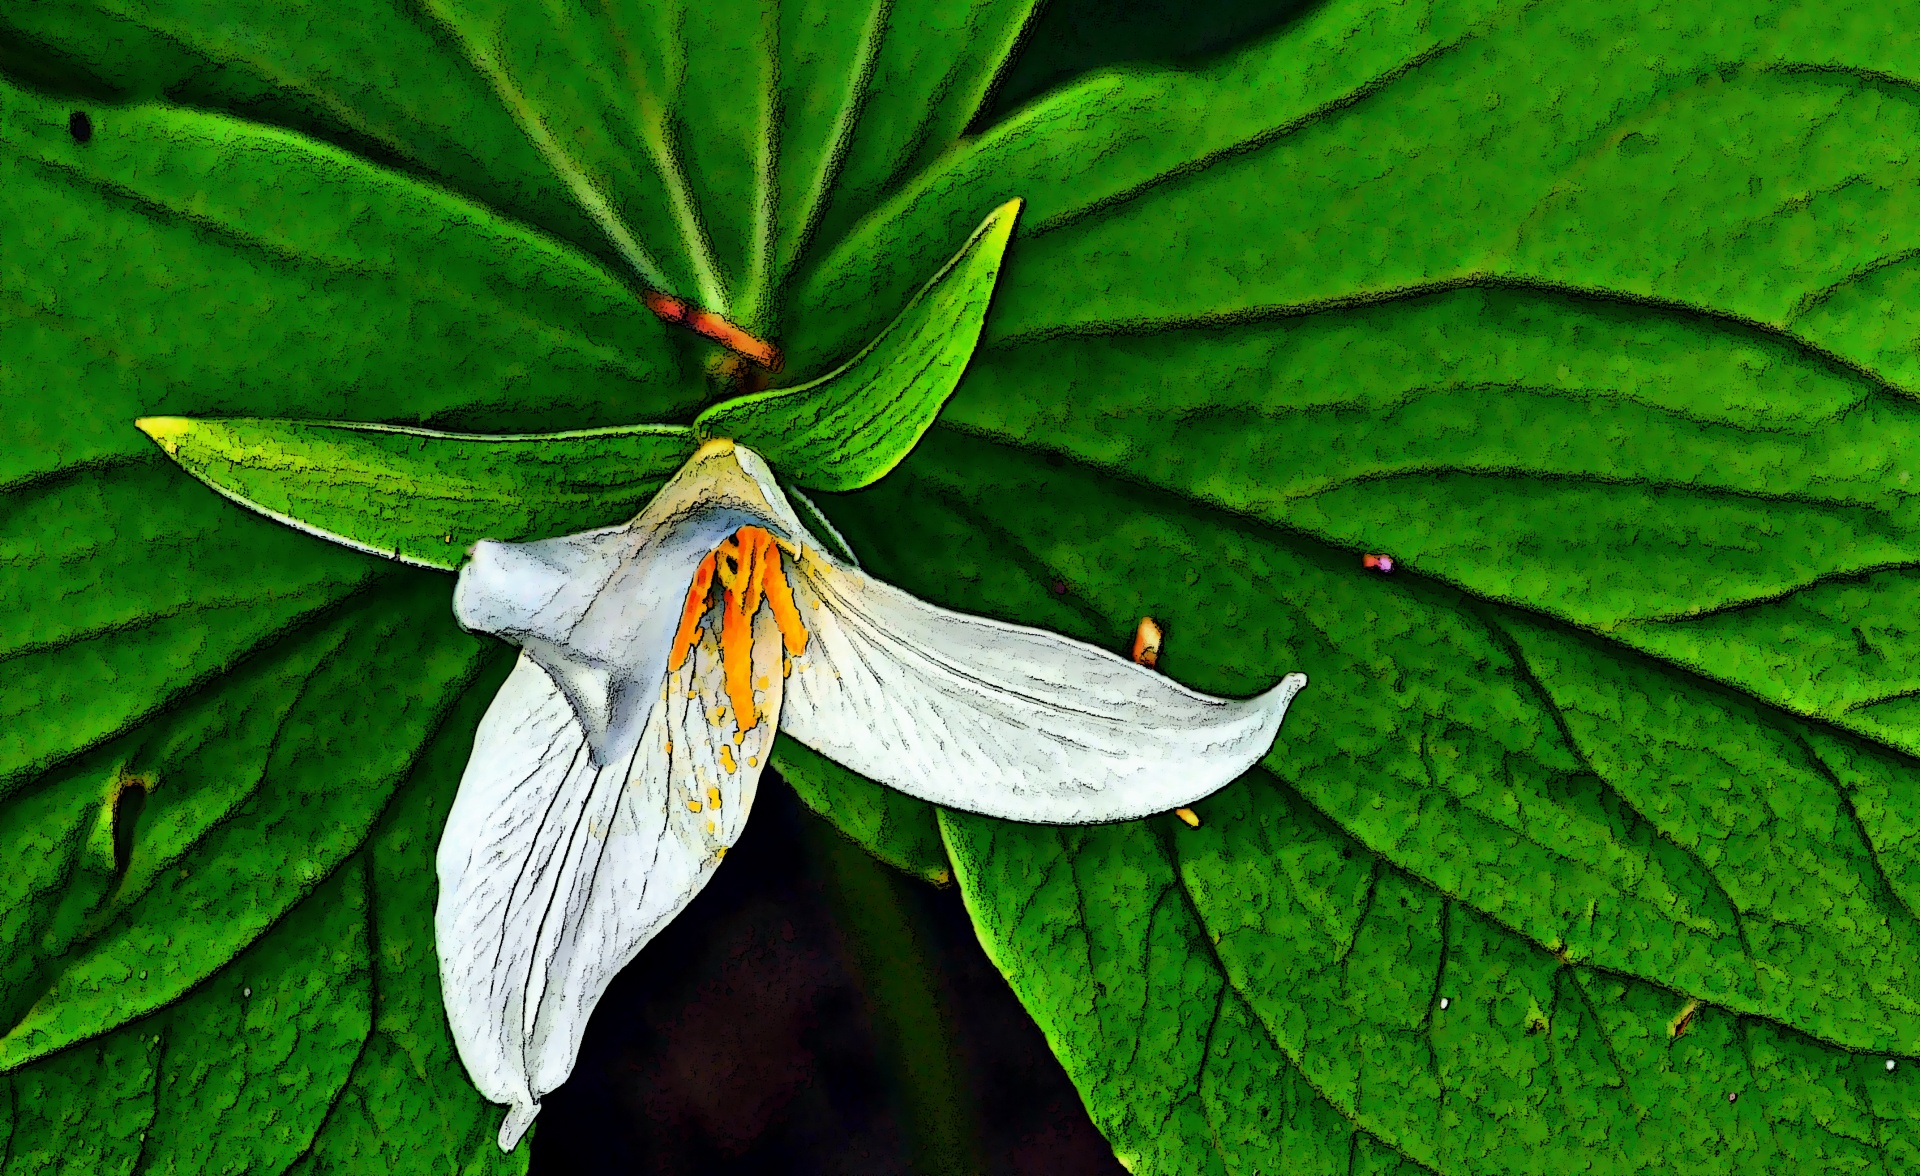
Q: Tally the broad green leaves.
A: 3